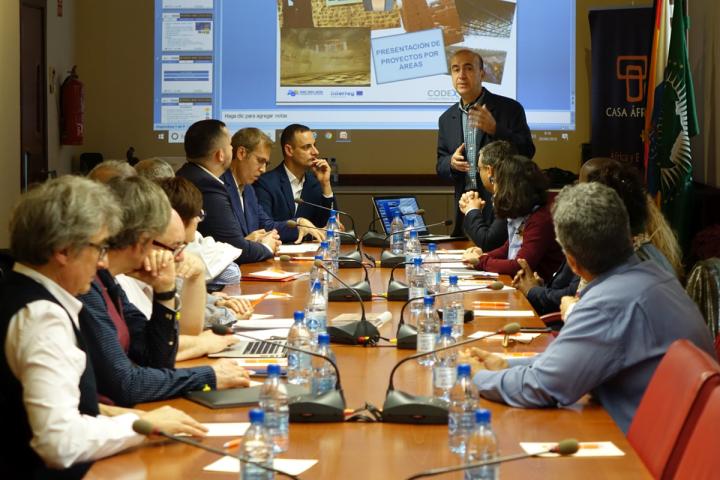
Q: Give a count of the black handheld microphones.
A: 0